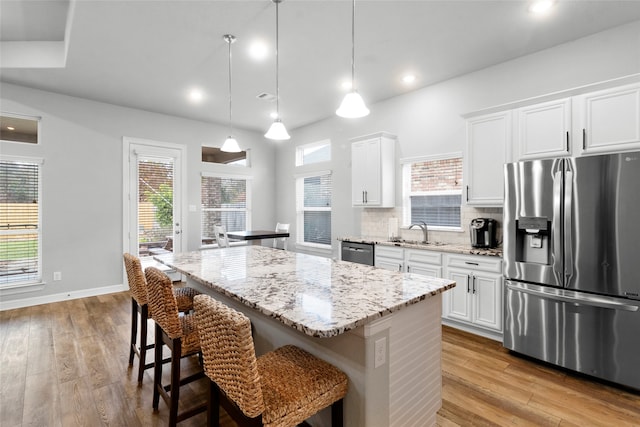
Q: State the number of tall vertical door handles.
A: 2